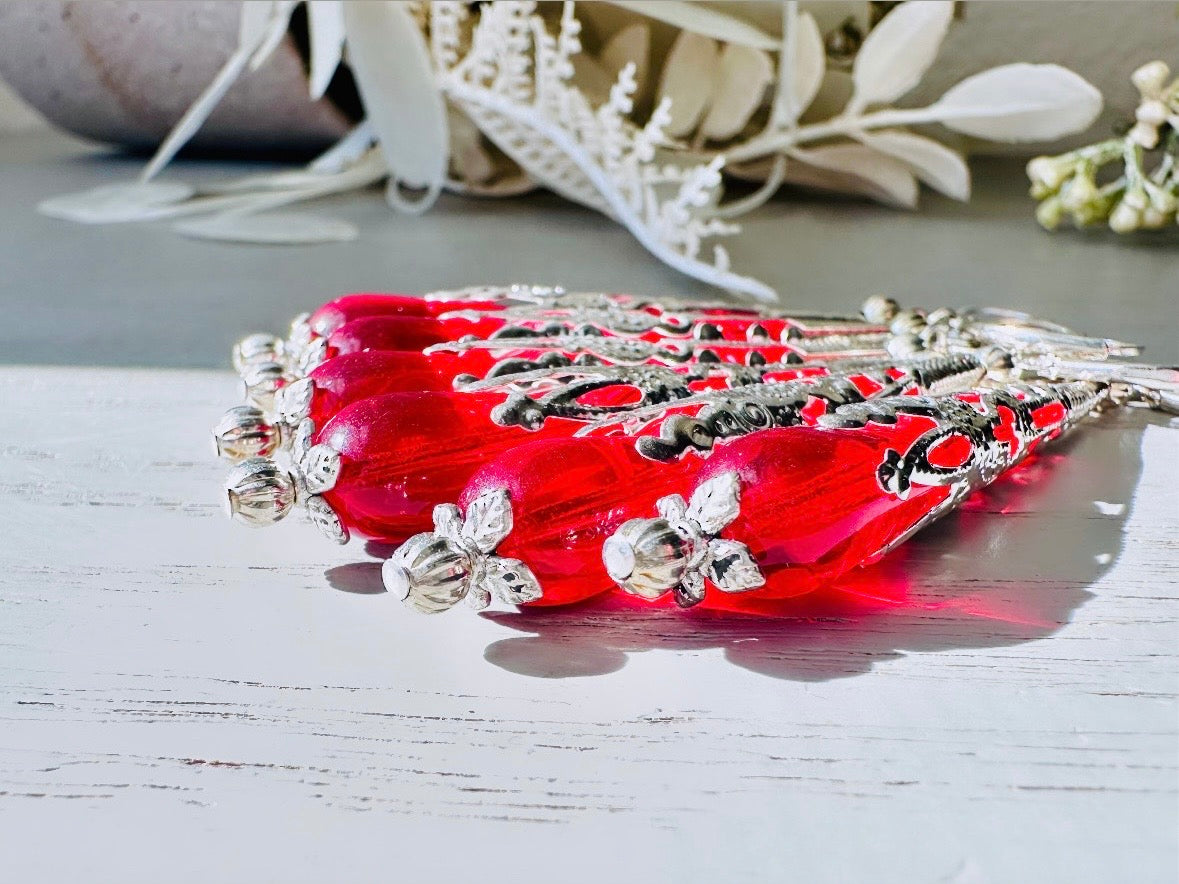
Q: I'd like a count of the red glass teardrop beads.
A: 6